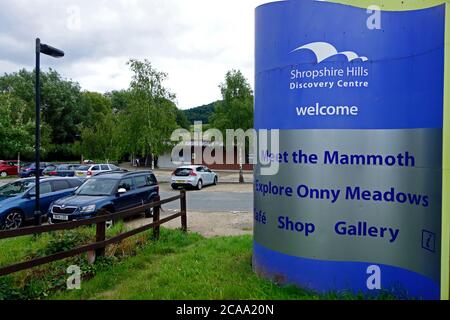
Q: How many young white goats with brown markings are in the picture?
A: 0